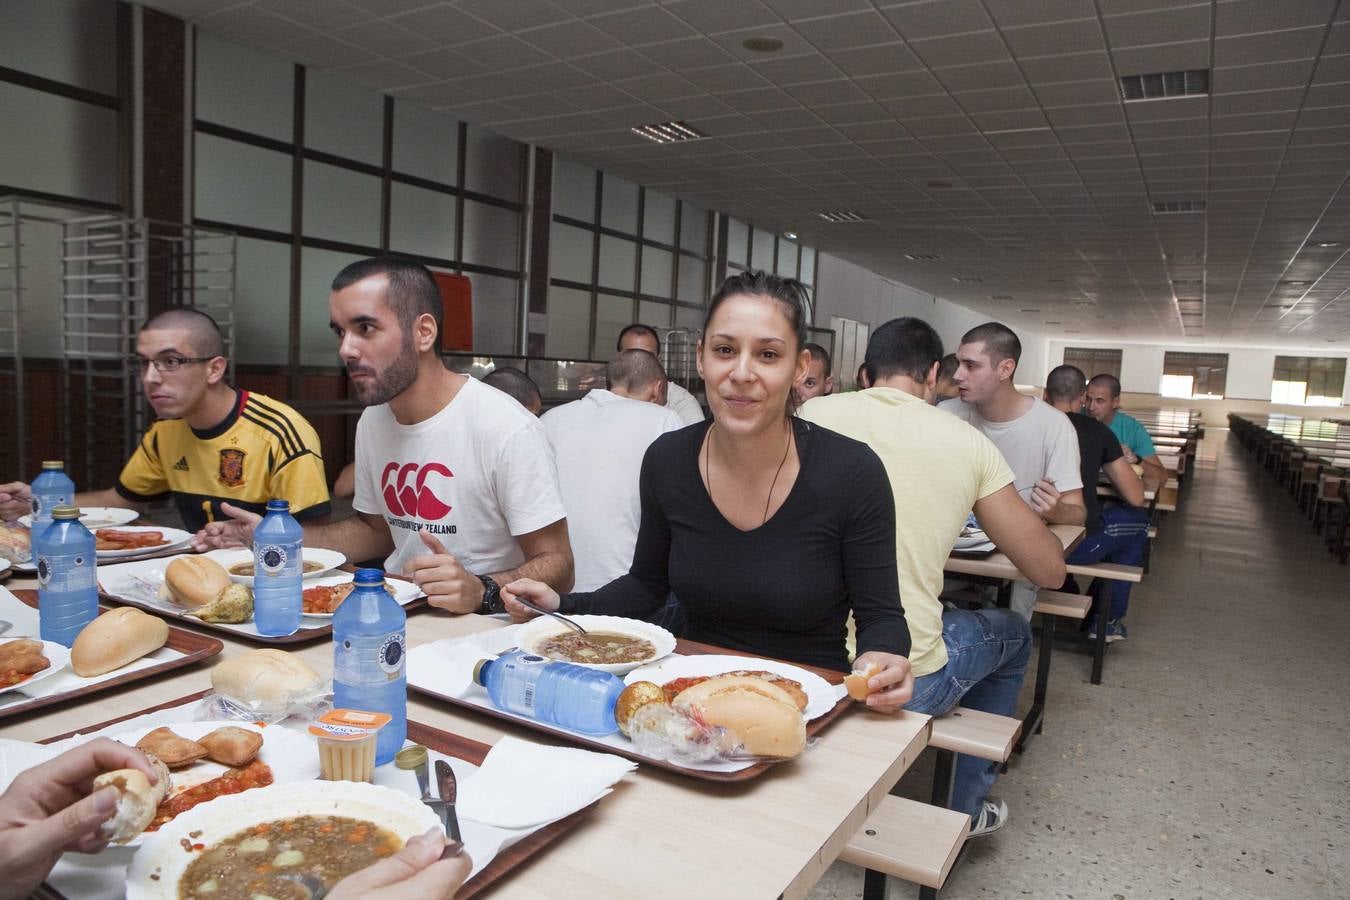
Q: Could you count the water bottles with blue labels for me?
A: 5